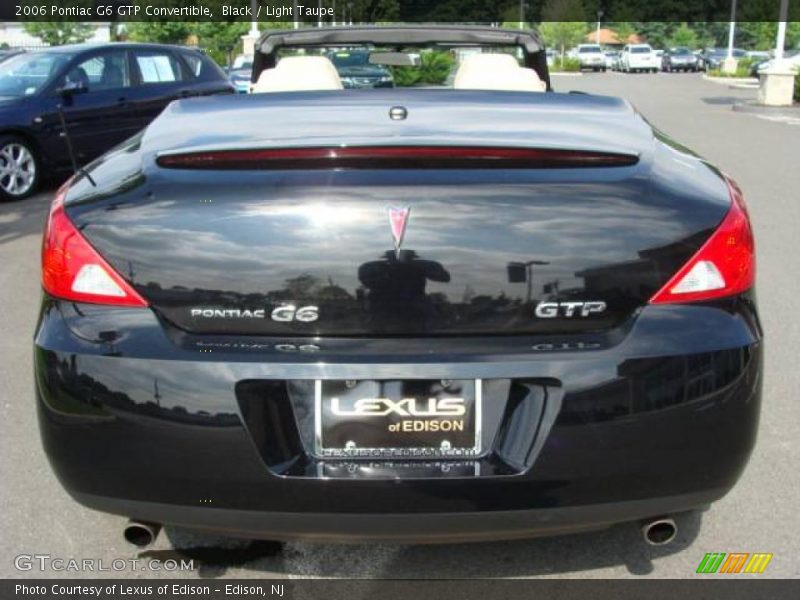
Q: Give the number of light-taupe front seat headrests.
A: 2